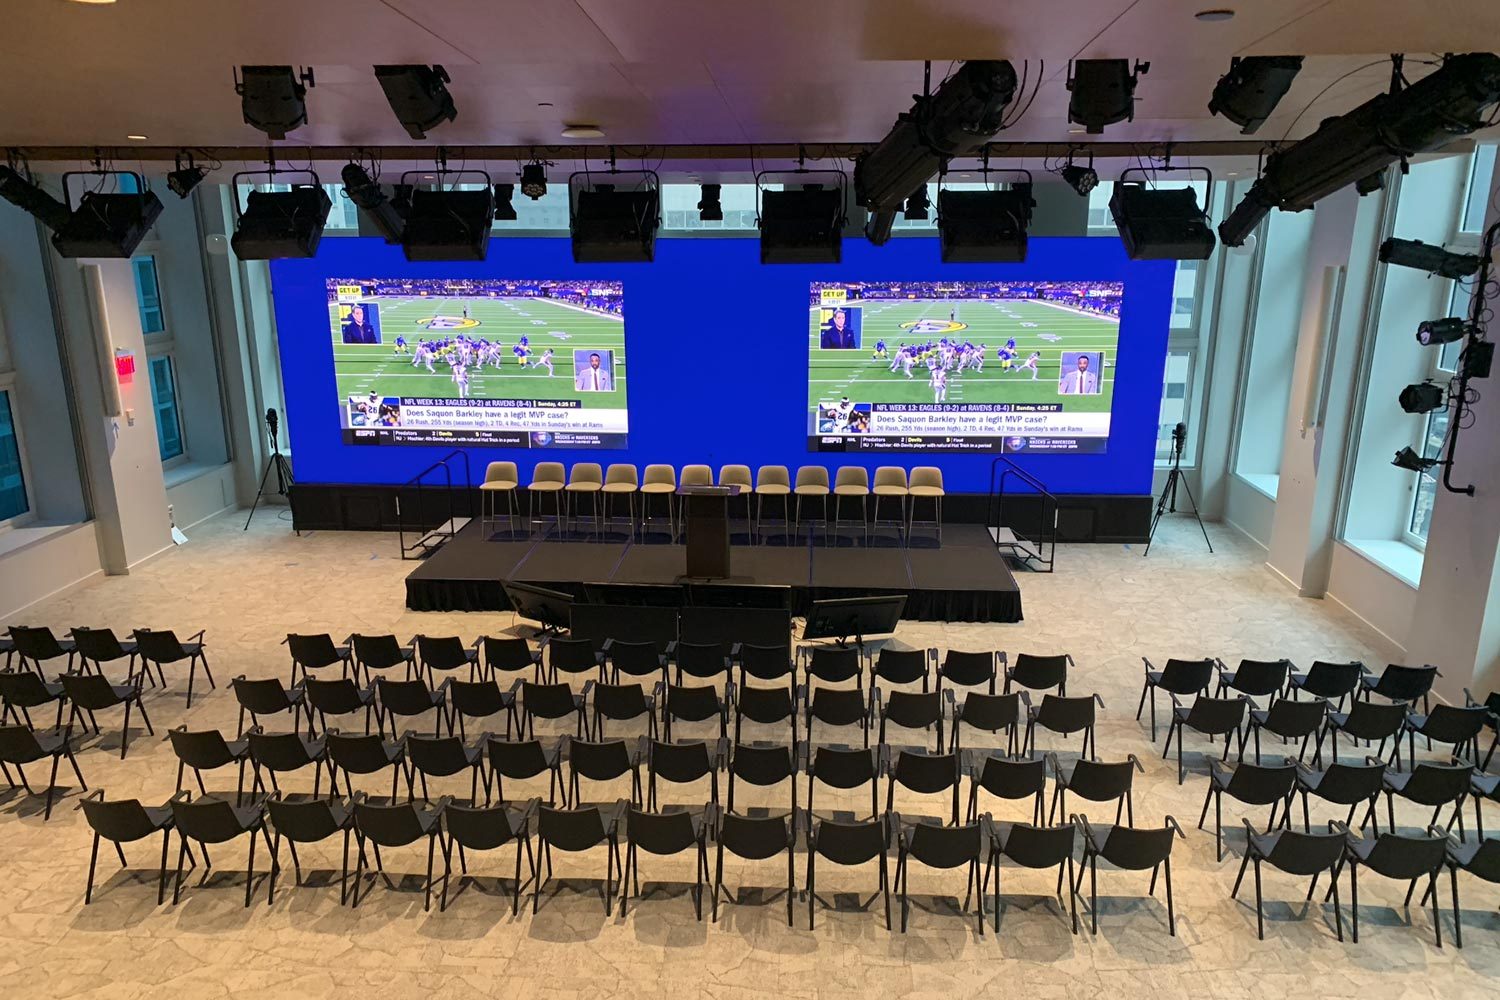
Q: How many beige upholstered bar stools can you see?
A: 12